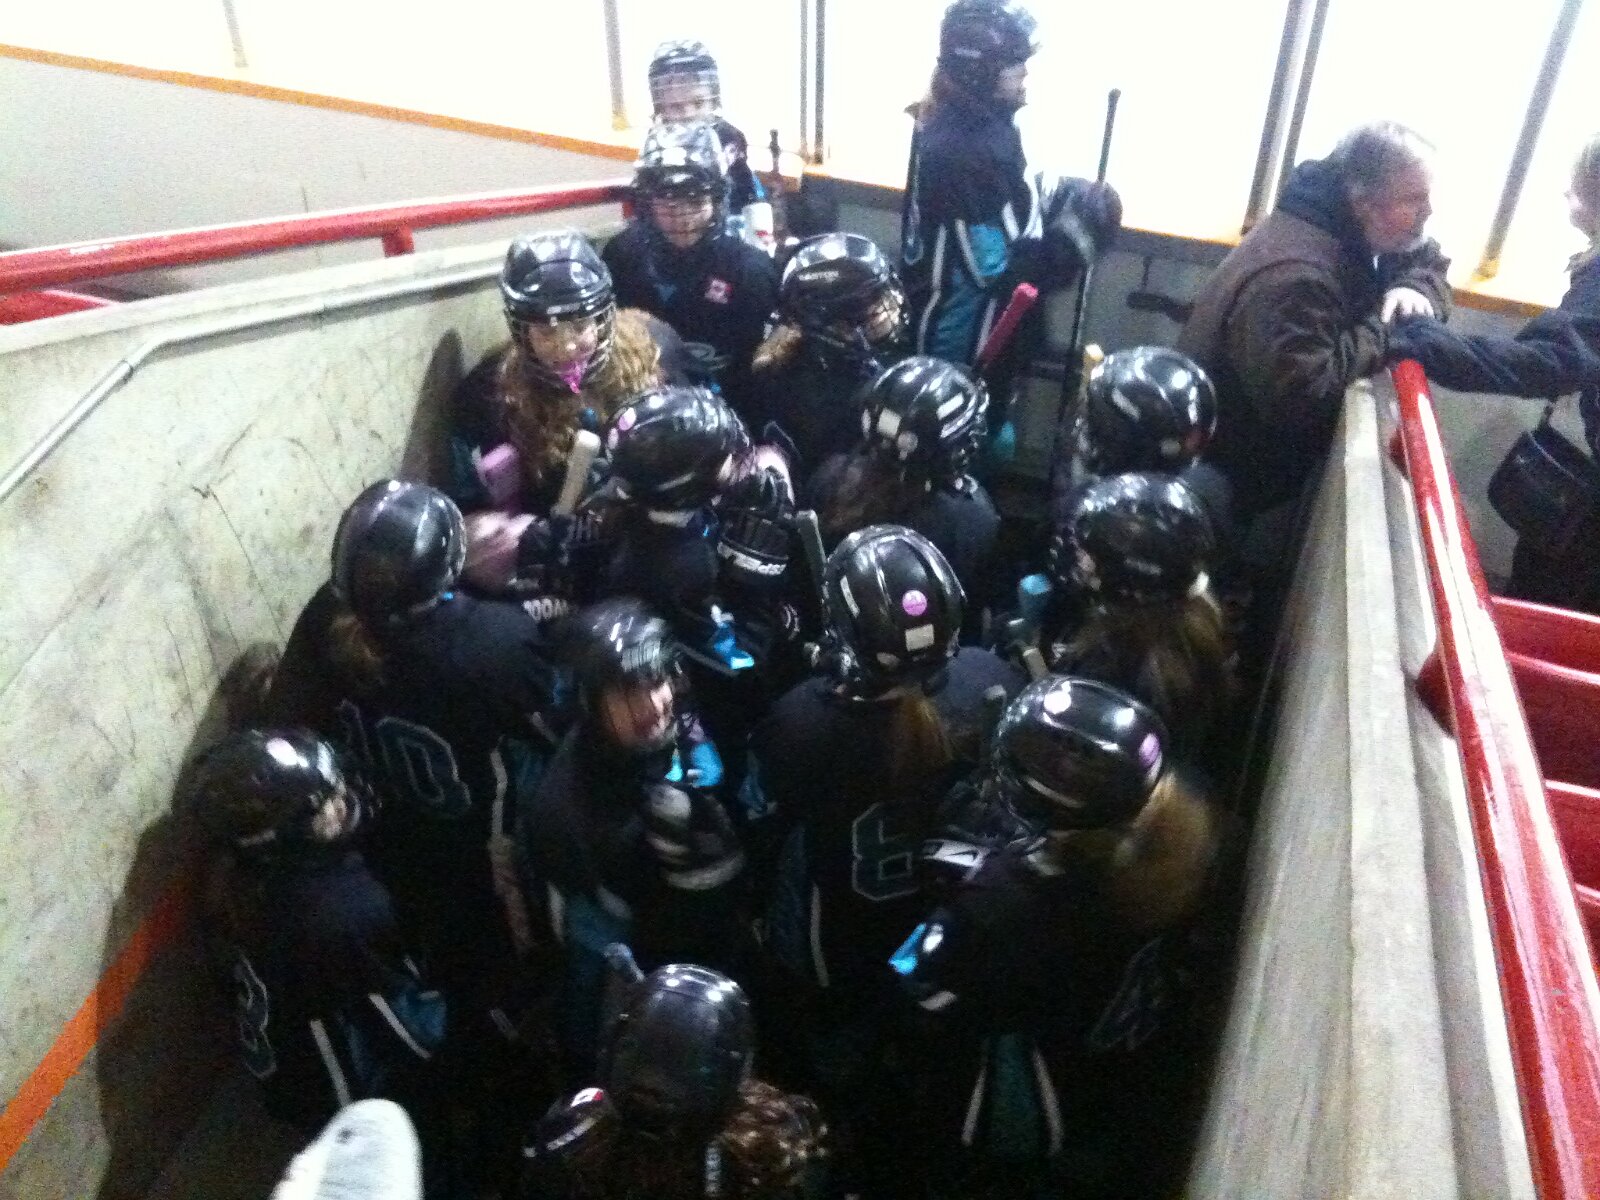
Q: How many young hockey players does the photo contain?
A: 15